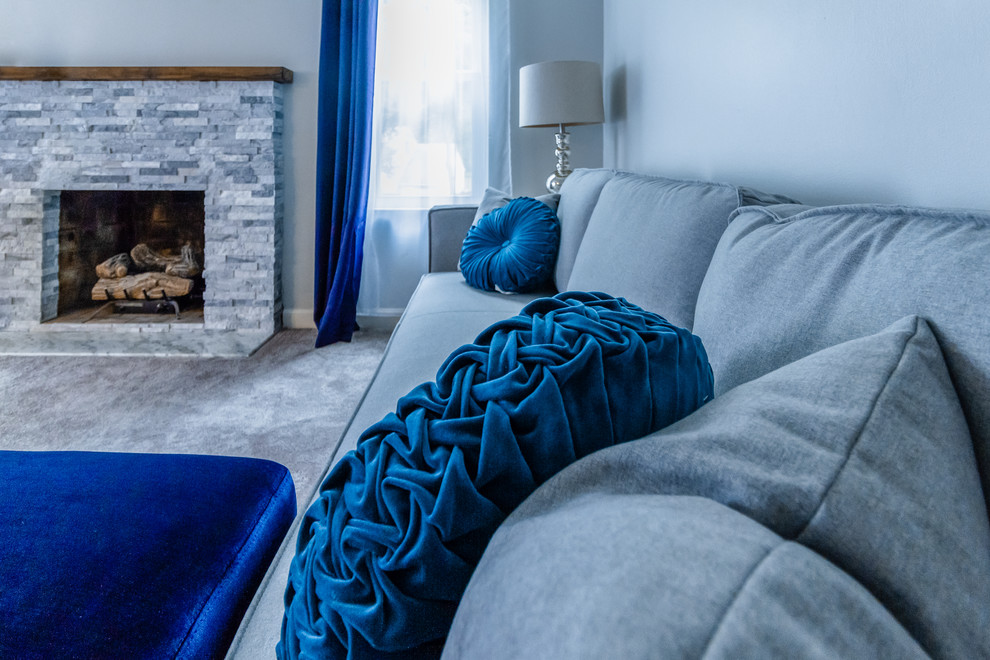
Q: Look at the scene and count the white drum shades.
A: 1